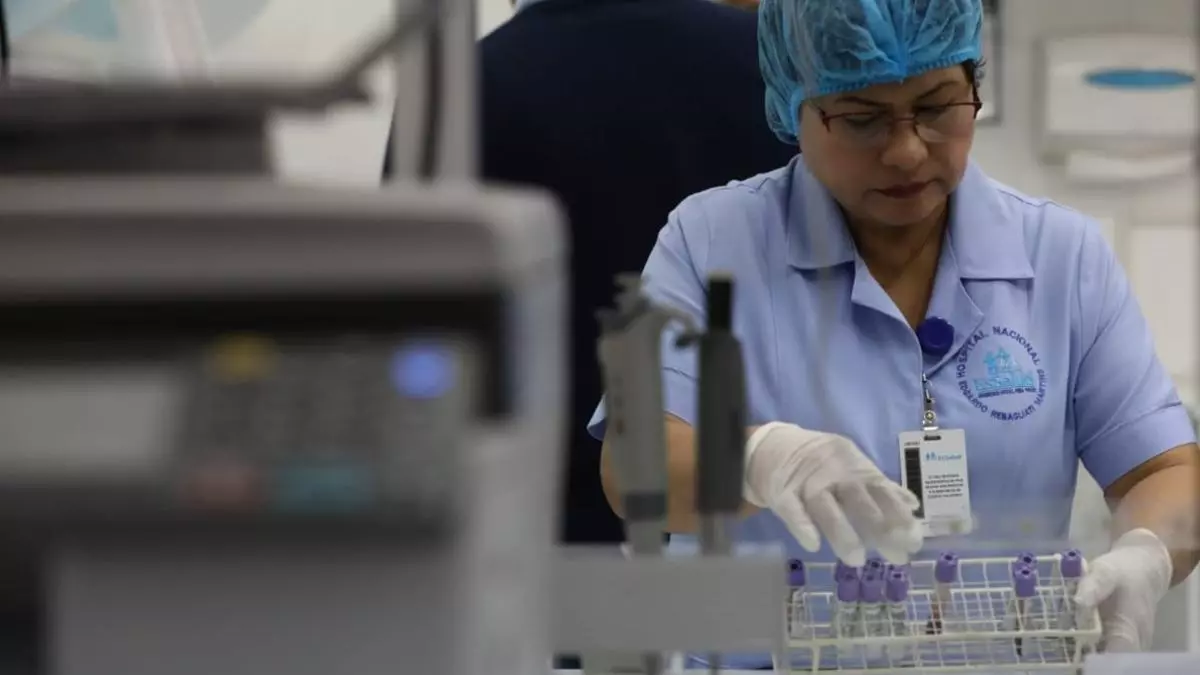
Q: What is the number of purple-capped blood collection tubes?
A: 11